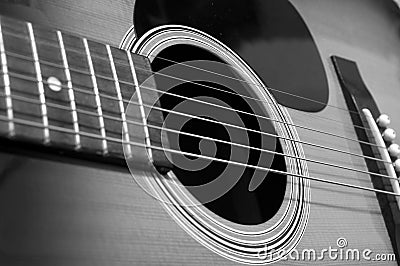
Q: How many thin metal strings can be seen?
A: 6